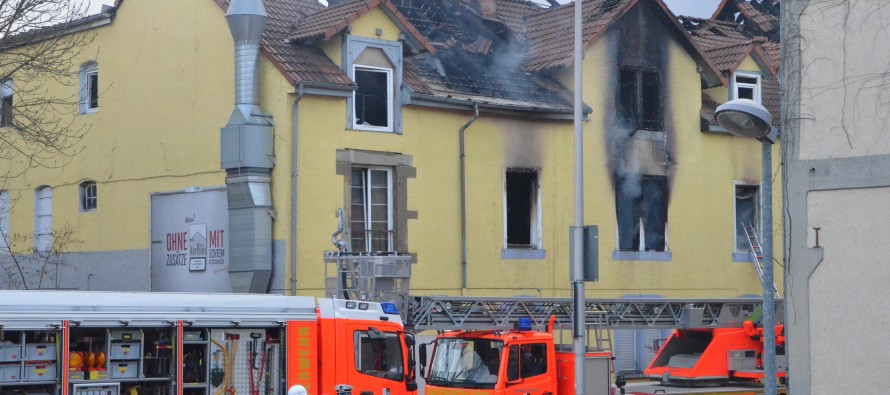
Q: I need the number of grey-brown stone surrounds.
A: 1